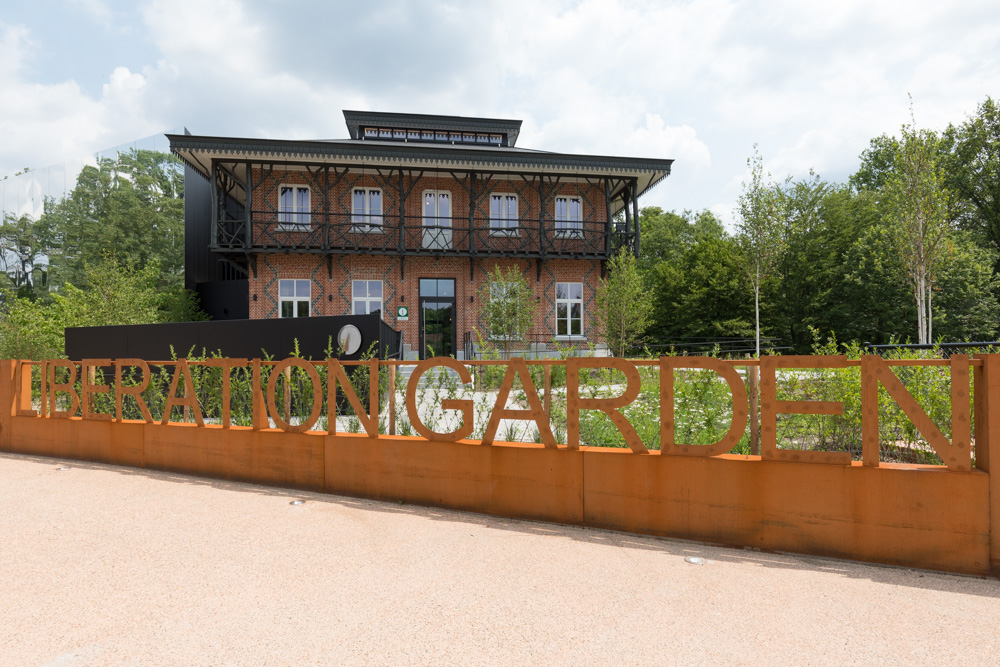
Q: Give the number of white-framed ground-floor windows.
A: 4